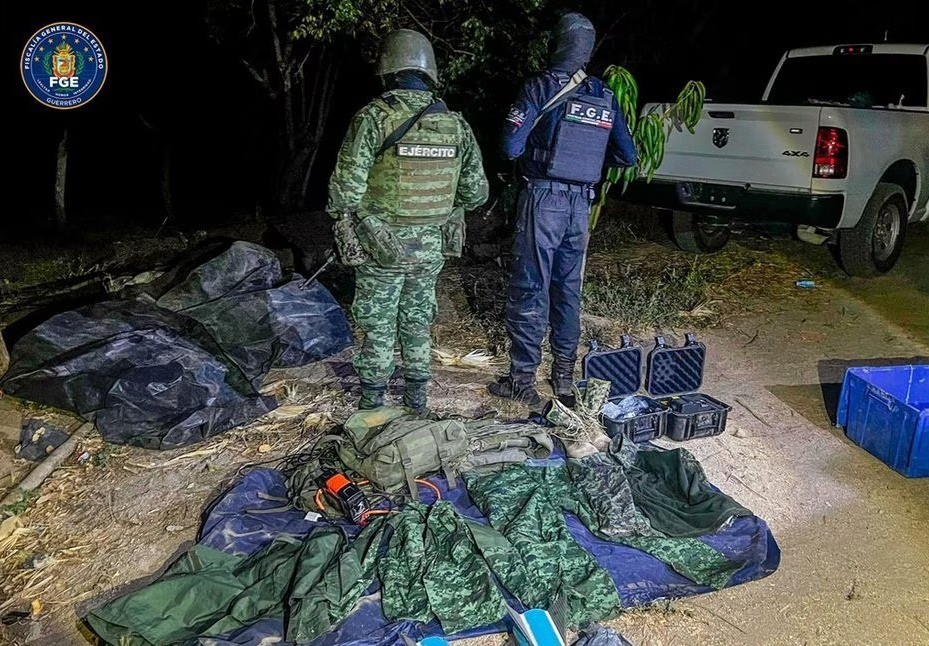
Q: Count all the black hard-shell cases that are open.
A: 2